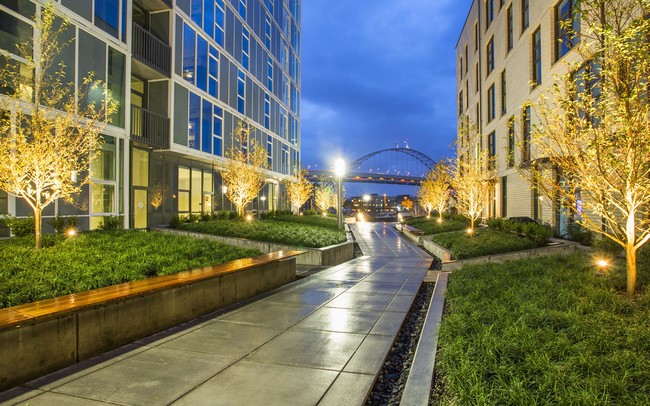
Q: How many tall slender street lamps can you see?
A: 1